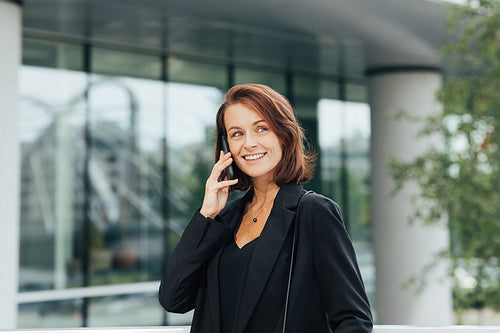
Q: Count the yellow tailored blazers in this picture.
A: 0